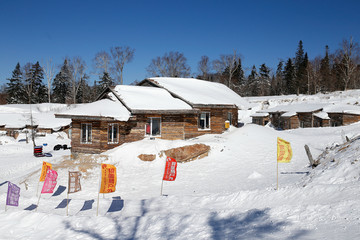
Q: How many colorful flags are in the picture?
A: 7